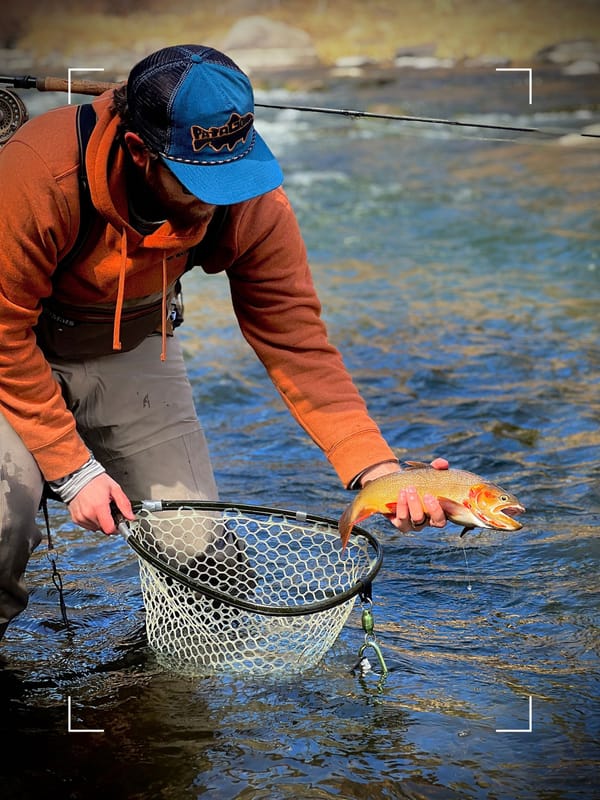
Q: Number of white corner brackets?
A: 4